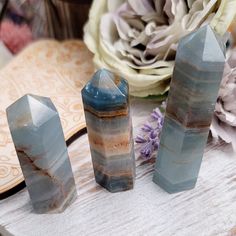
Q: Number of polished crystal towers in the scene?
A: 3